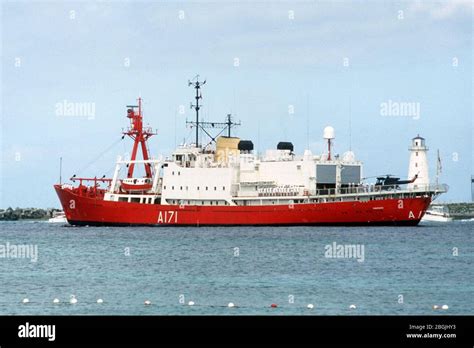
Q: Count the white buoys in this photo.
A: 11